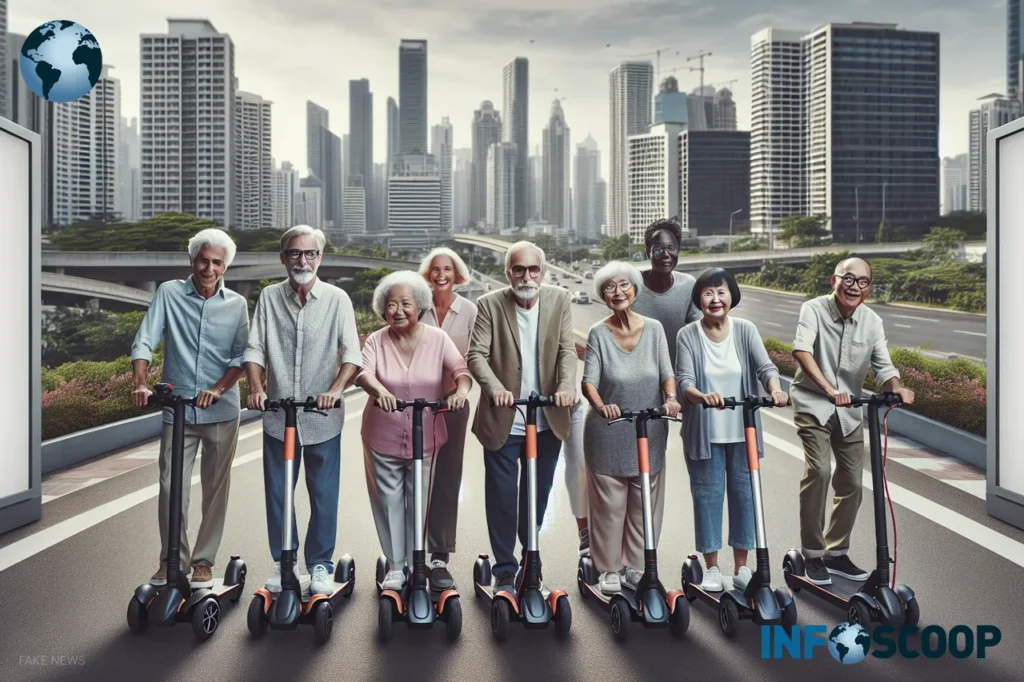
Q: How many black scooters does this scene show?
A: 2